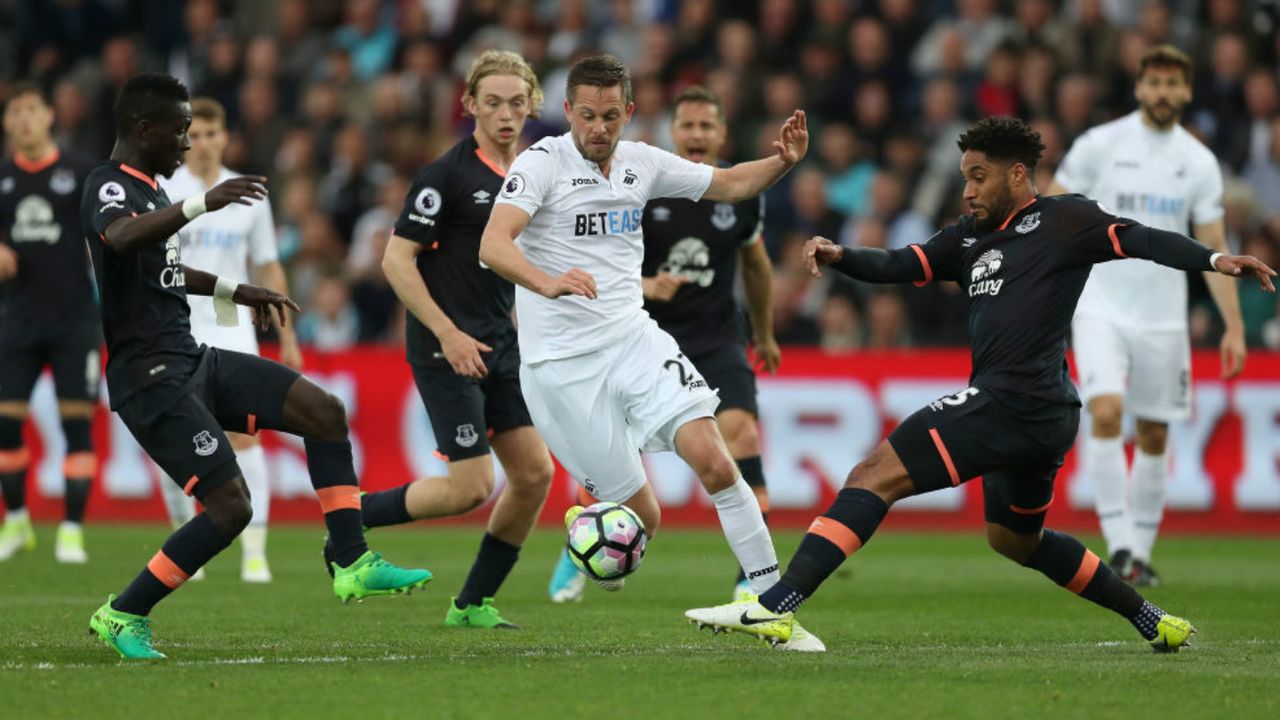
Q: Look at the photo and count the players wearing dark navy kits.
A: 5